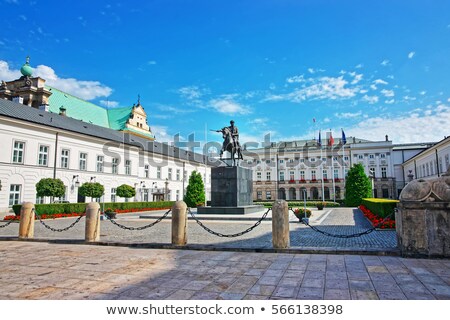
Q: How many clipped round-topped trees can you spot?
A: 3